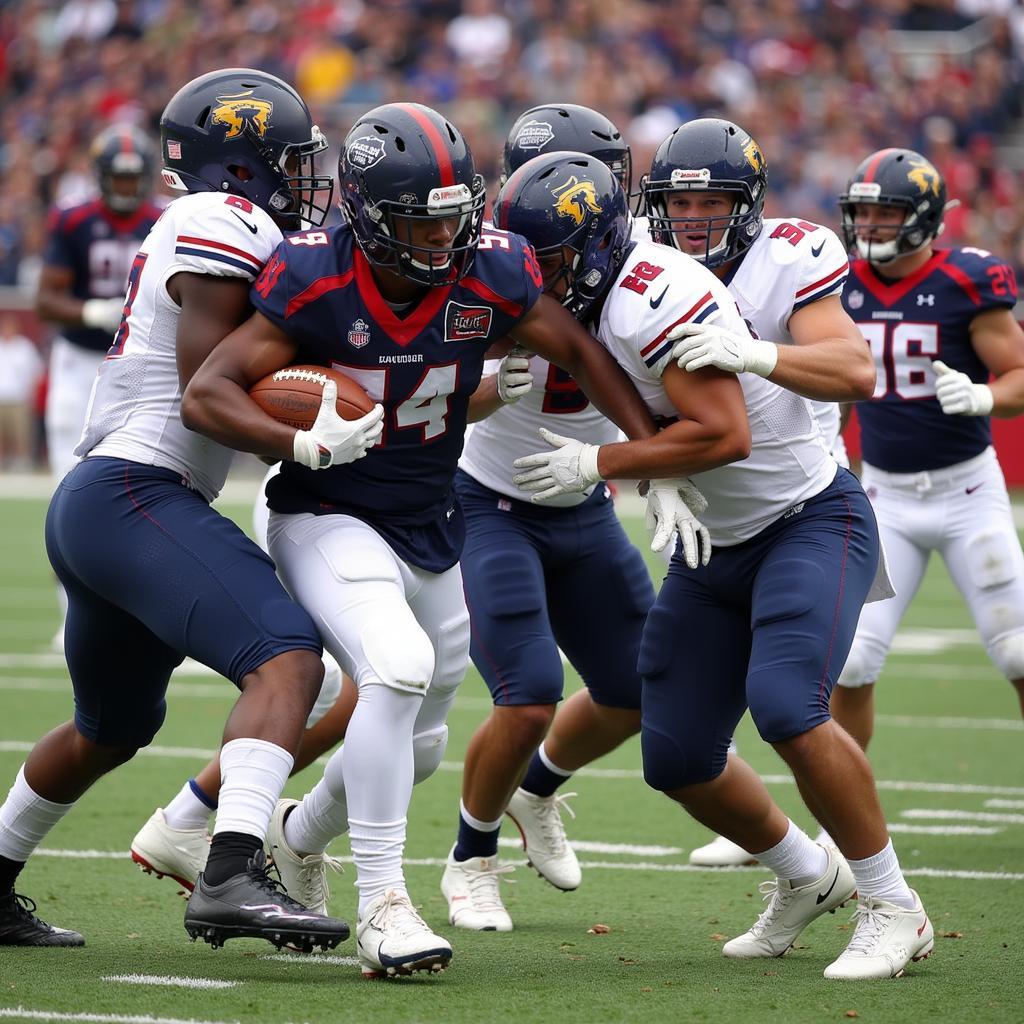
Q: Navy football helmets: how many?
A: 7